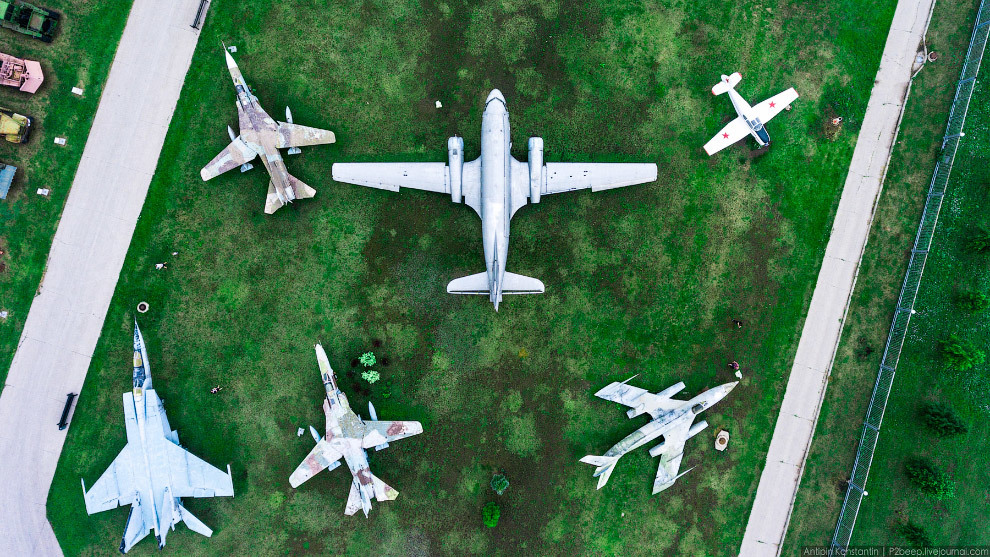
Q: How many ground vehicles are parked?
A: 4